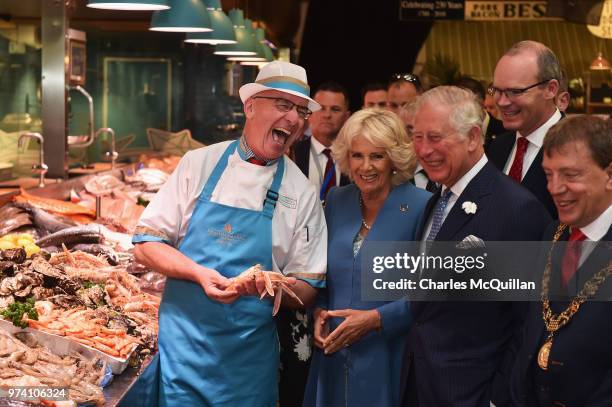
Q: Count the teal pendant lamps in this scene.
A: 6